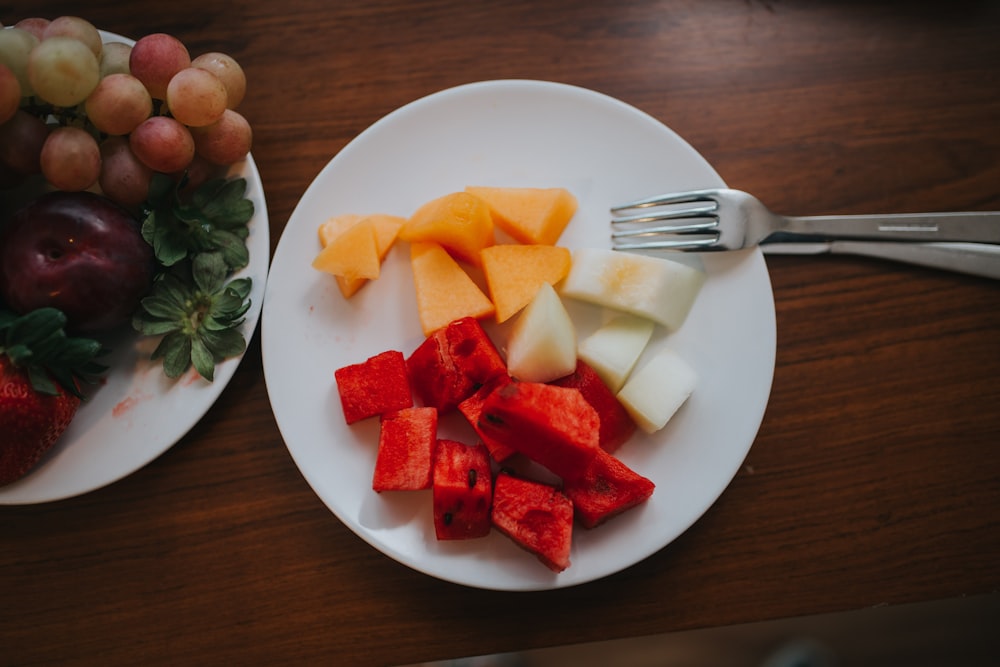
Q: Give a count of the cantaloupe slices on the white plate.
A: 6